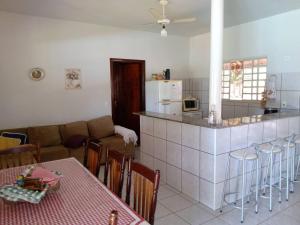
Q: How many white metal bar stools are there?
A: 4